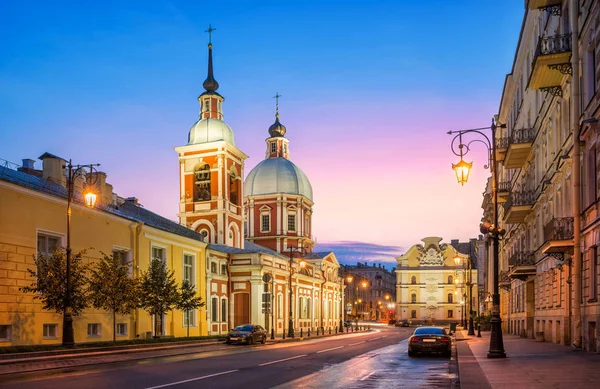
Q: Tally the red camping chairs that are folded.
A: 0